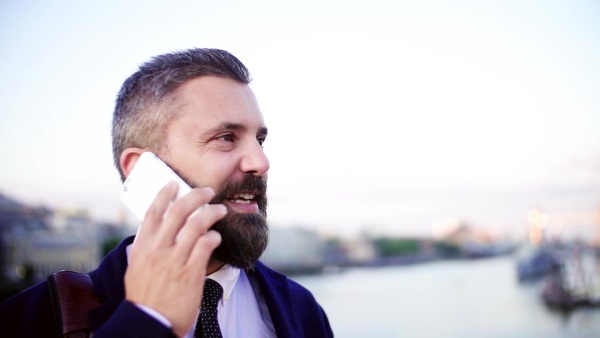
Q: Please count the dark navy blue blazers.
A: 1